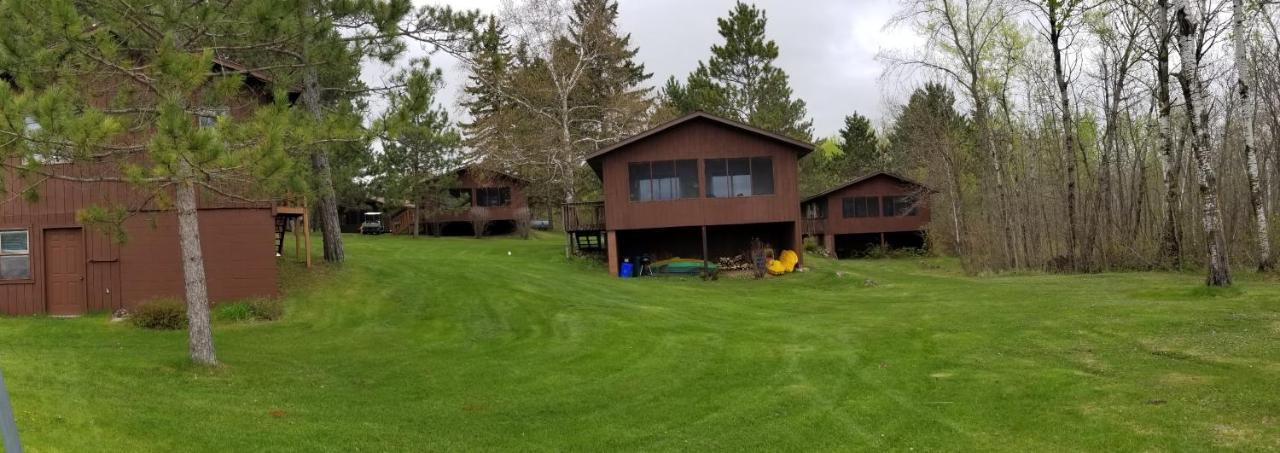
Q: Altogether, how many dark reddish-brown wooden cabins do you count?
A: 4